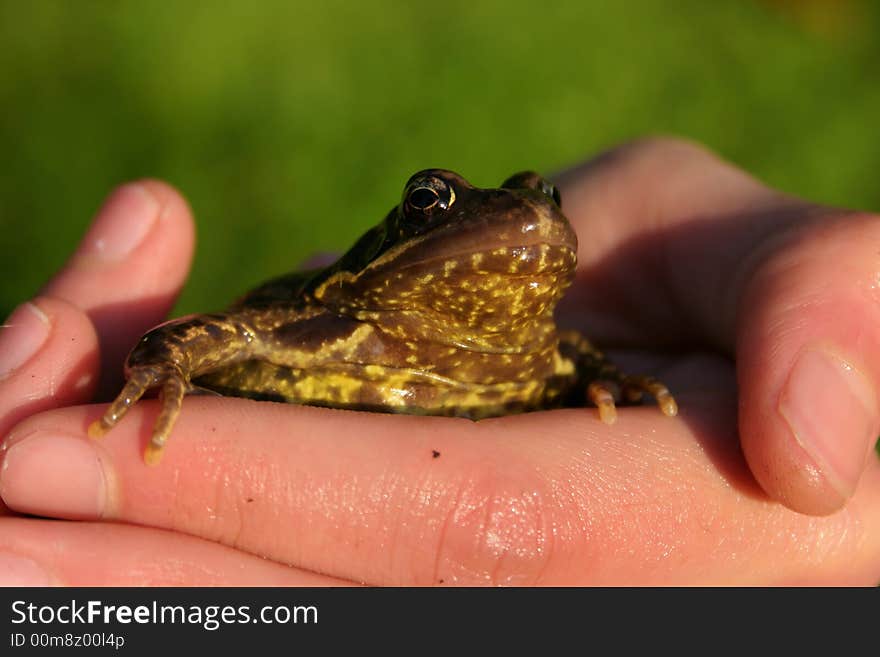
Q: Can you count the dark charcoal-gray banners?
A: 1